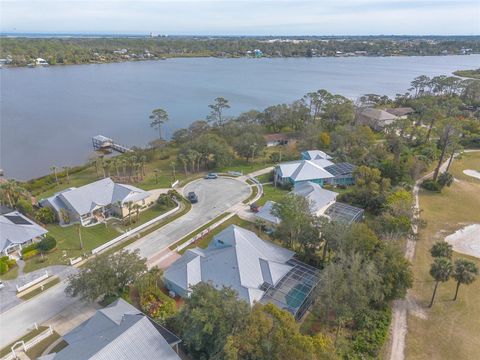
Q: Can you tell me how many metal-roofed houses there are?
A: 6